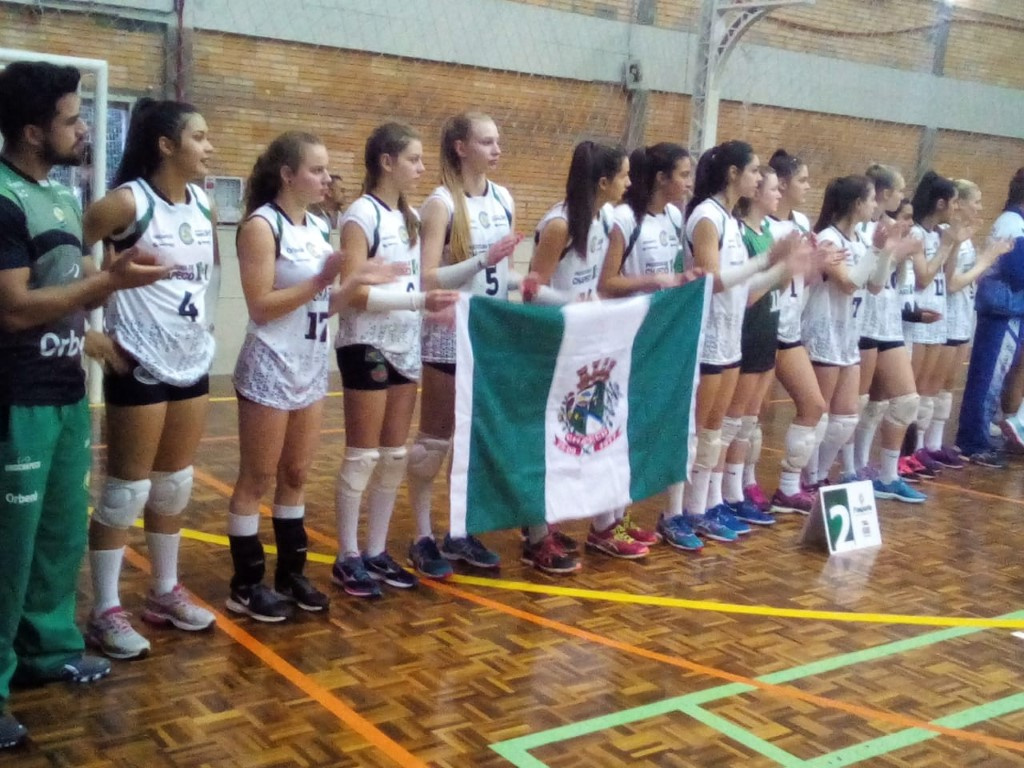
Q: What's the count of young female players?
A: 14